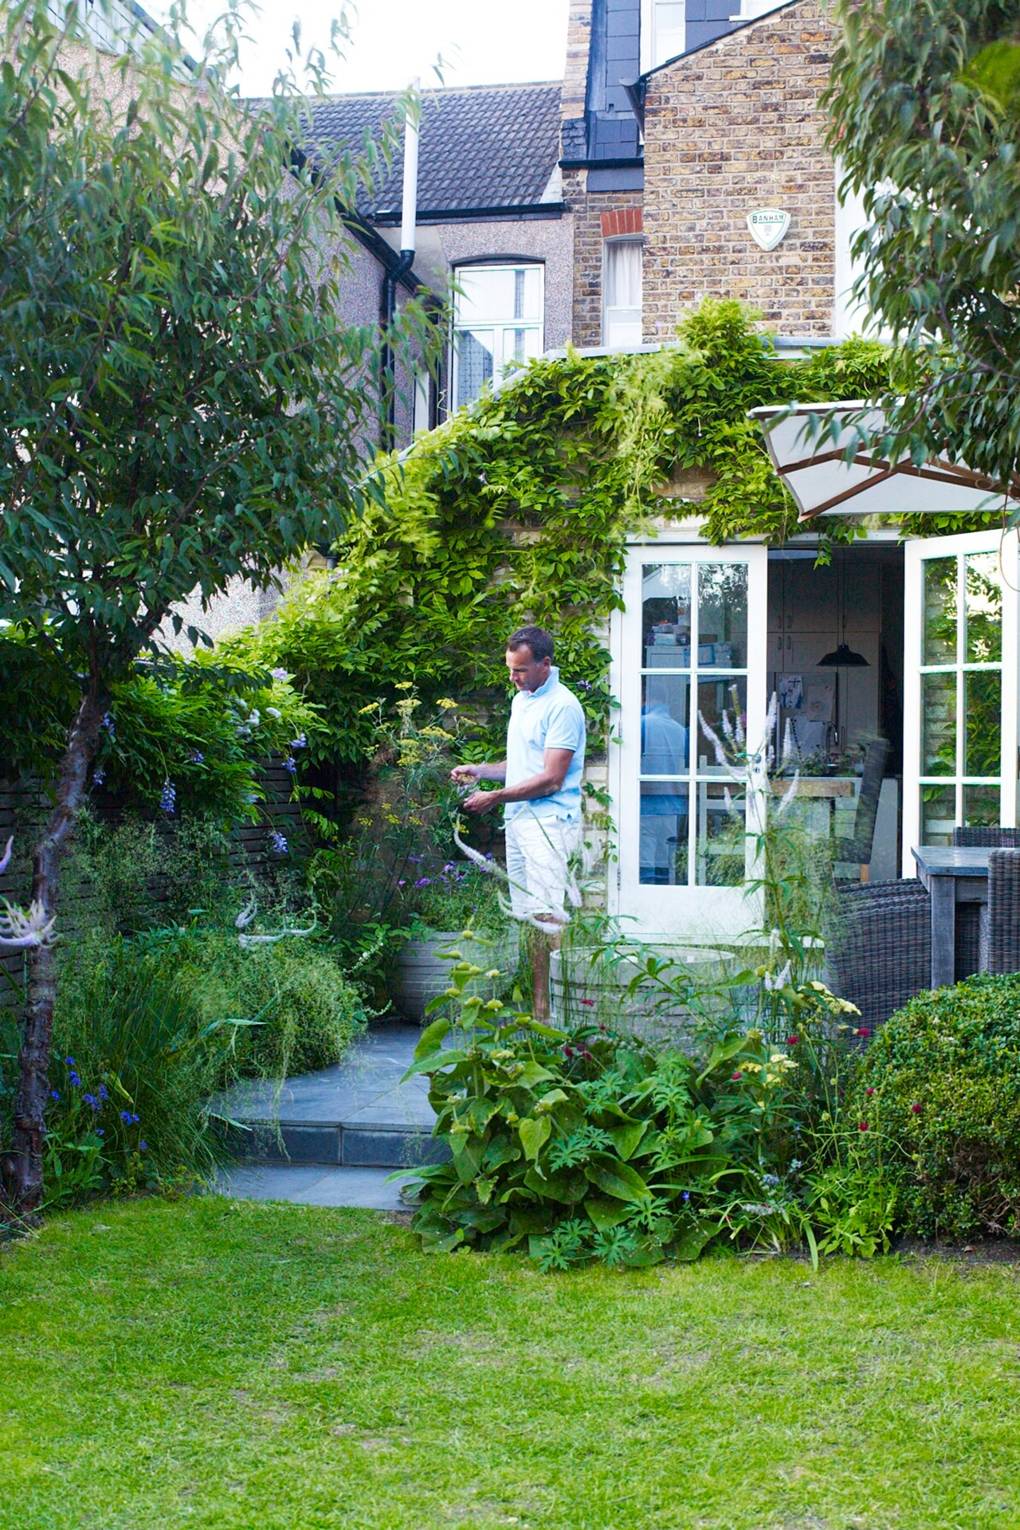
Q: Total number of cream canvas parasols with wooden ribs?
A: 1